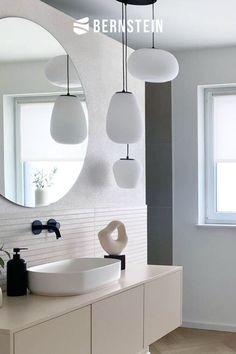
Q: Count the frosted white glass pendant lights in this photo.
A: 3